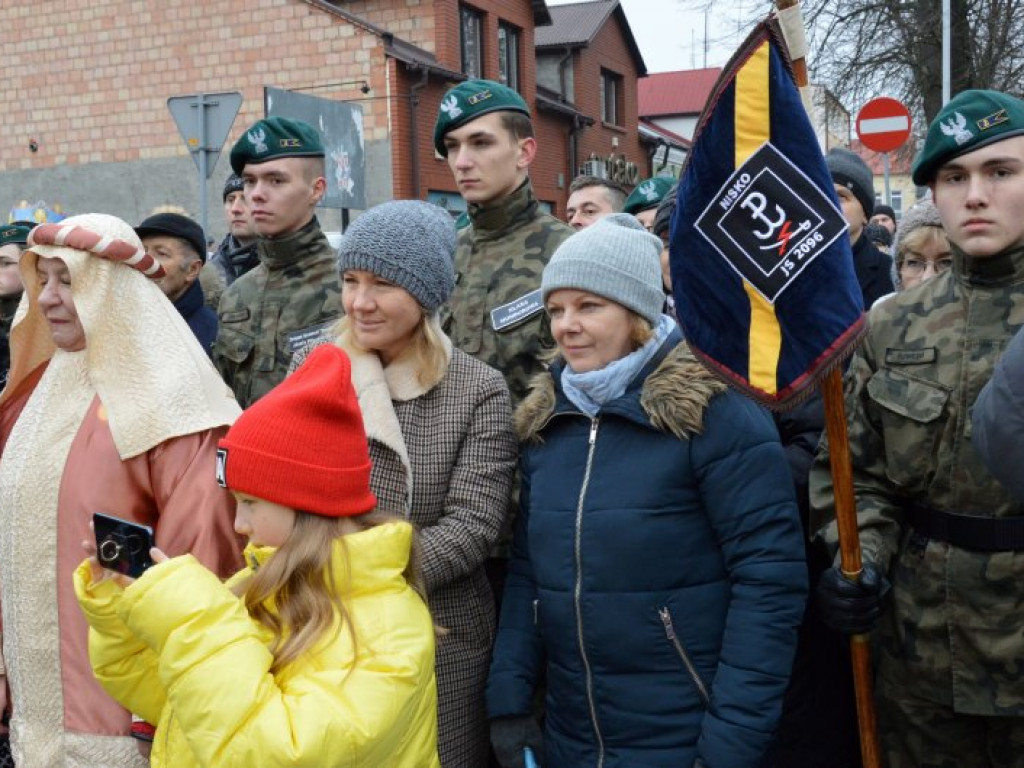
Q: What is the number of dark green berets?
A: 5